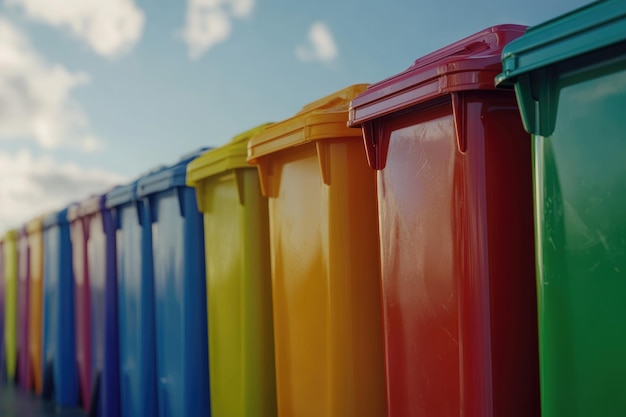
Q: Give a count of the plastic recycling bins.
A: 13